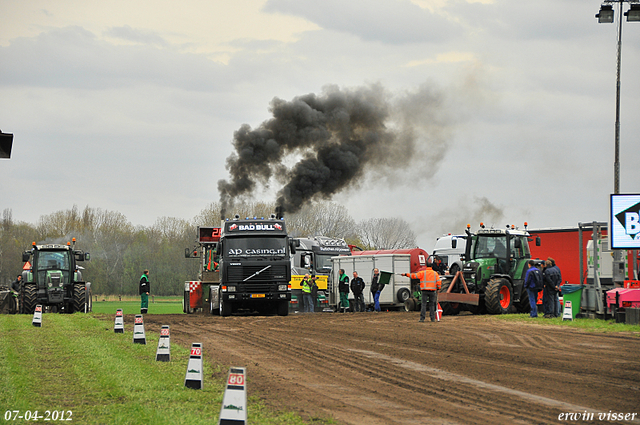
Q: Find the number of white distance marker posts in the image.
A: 7